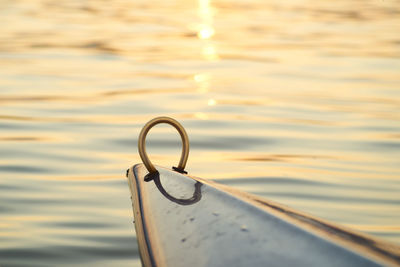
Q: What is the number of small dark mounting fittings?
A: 2